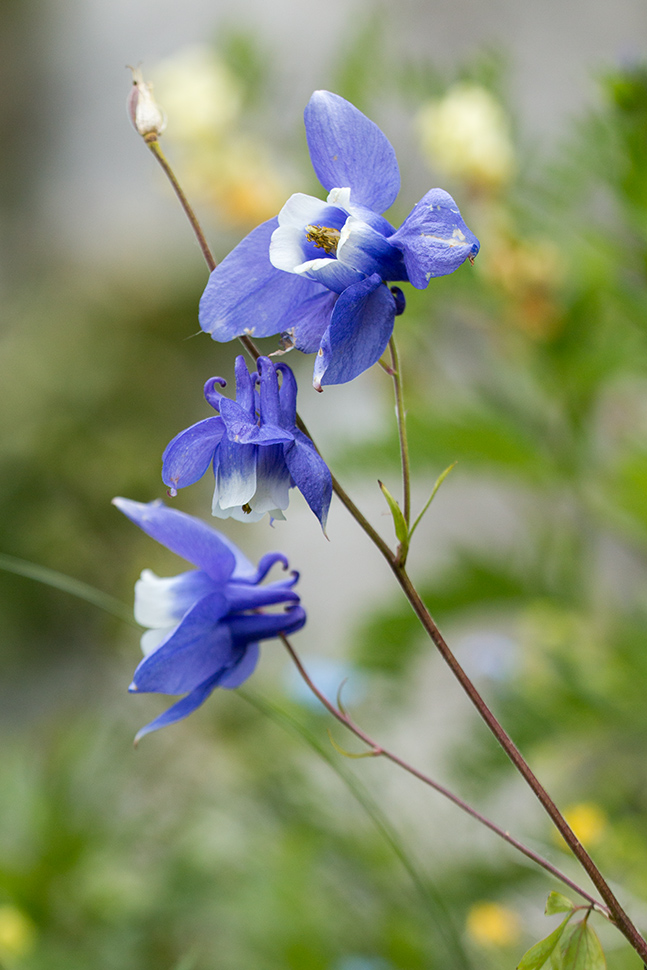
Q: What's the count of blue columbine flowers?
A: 3